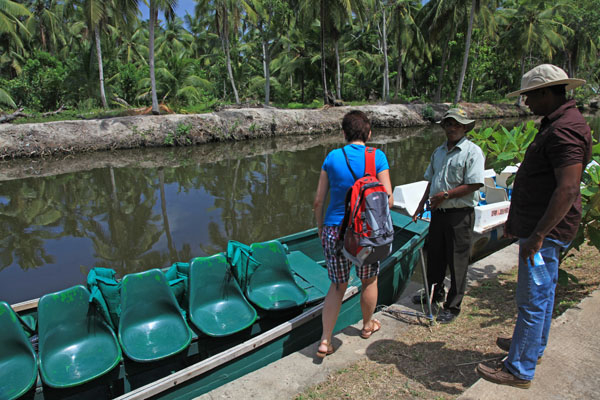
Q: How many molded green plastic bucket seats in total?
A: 5